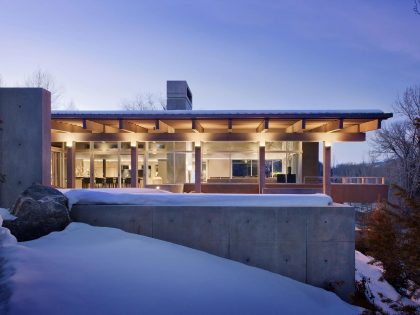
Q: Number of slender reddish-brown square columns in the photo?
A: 5